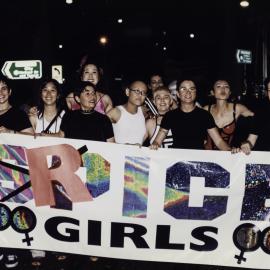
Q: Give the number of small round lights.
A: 7